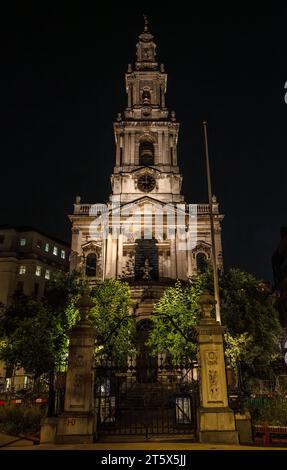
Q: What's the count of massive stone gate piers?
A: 2